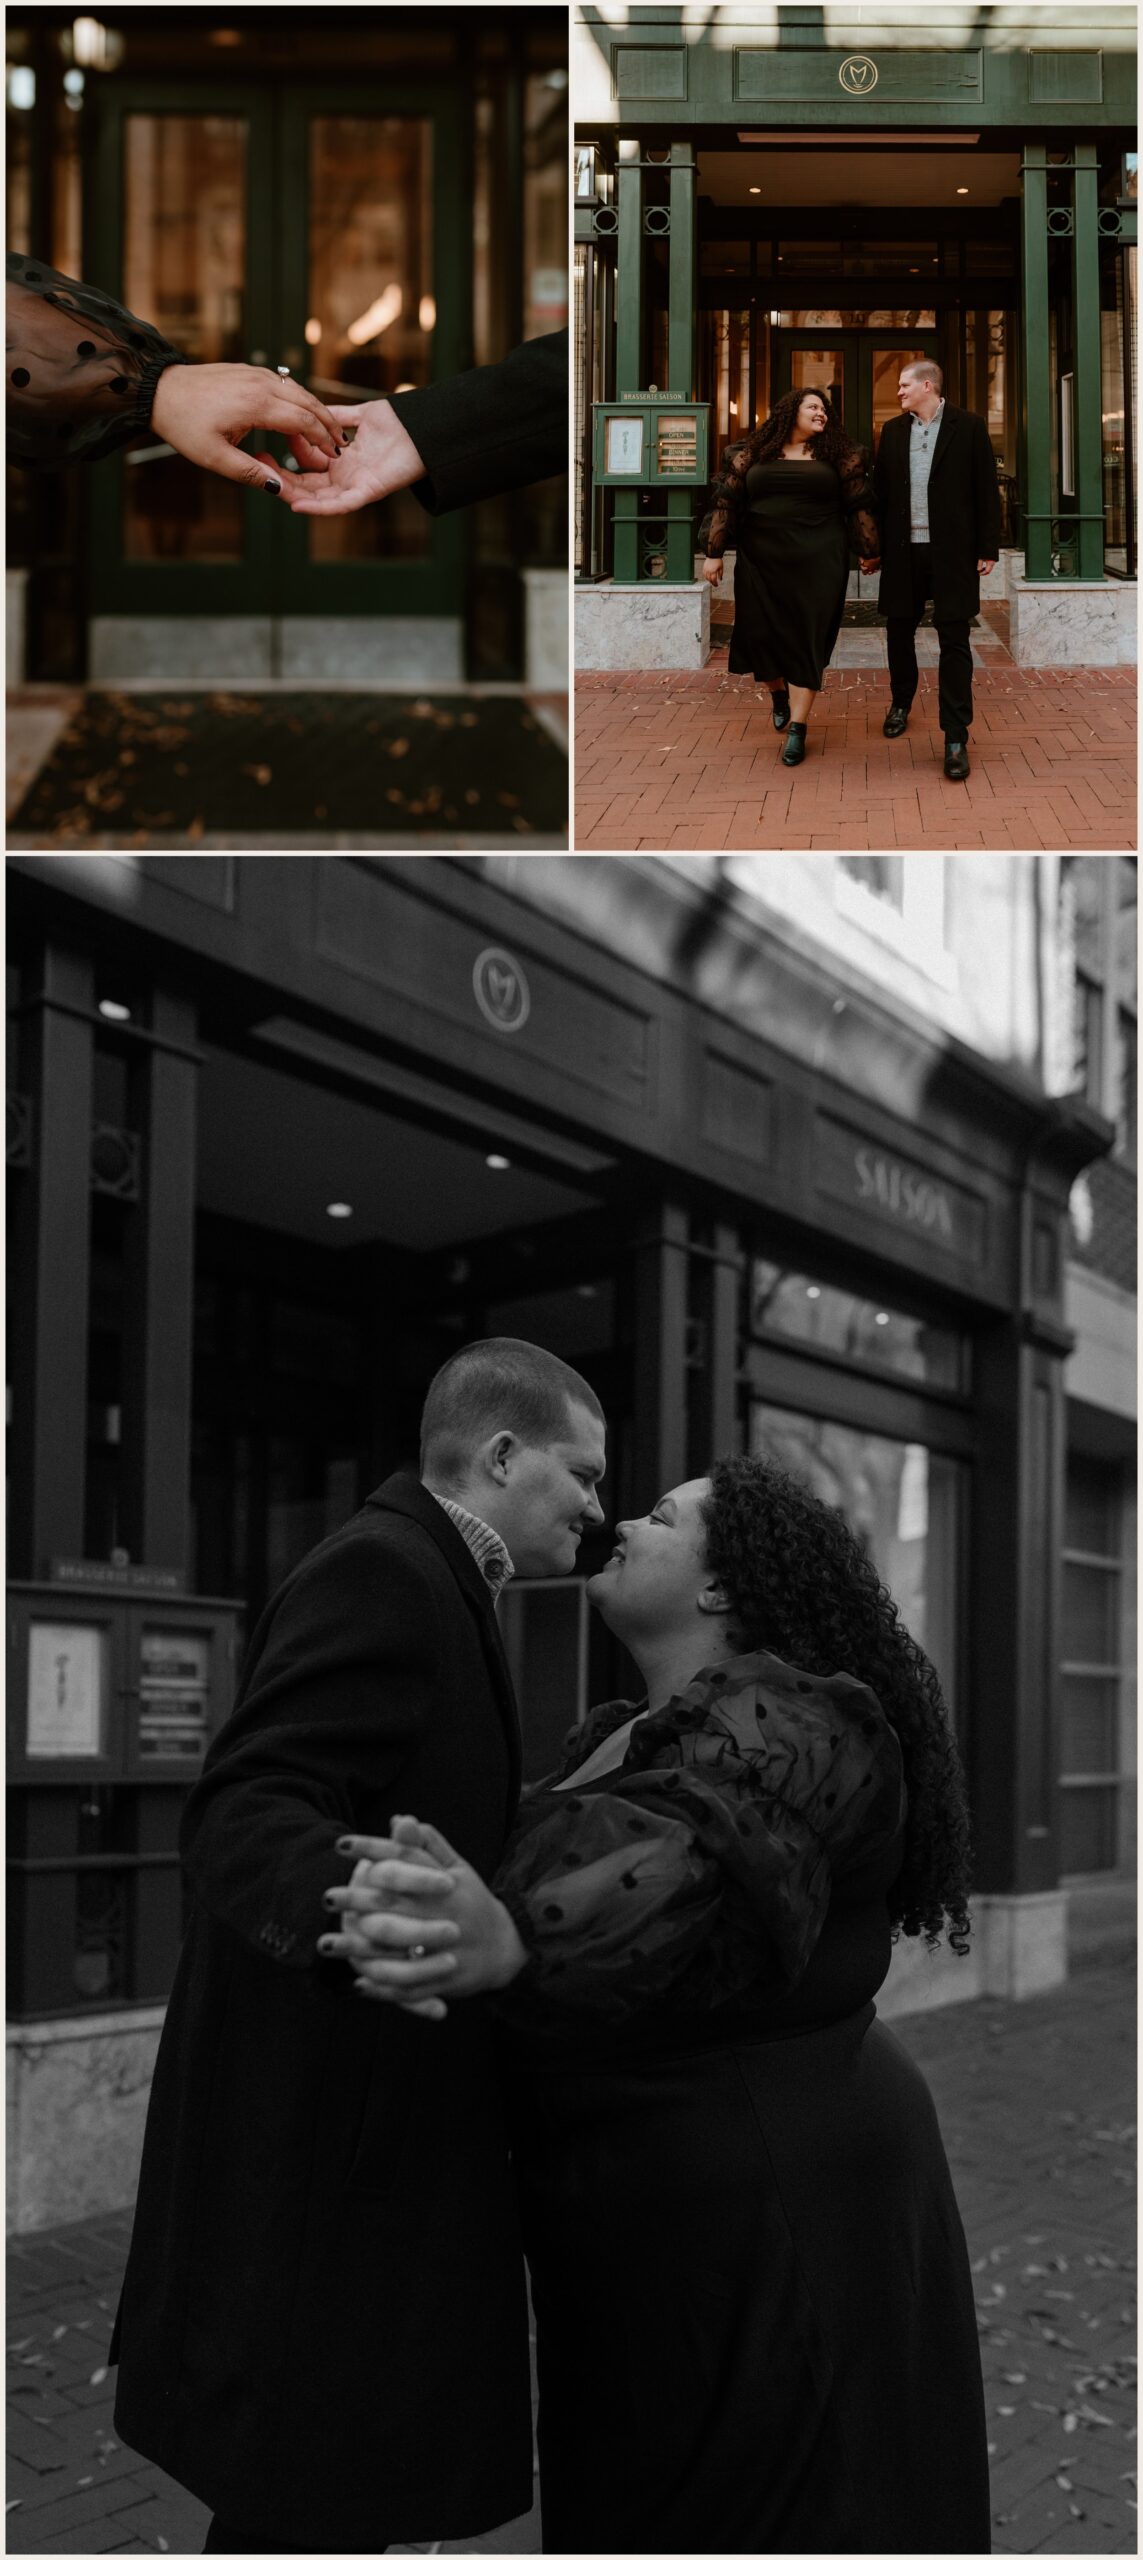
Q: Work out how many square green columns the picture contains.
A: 4